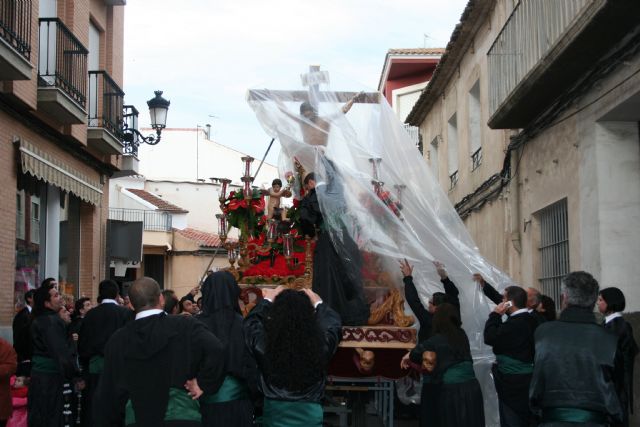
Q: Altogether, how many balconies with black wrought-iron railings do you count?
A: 4